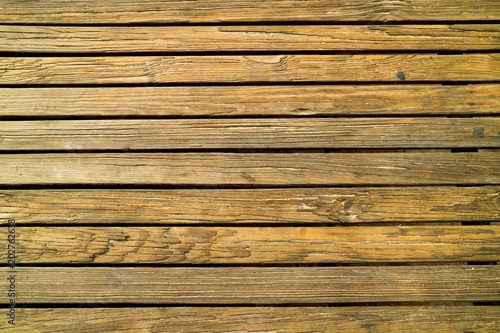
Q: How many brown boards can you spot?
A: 10